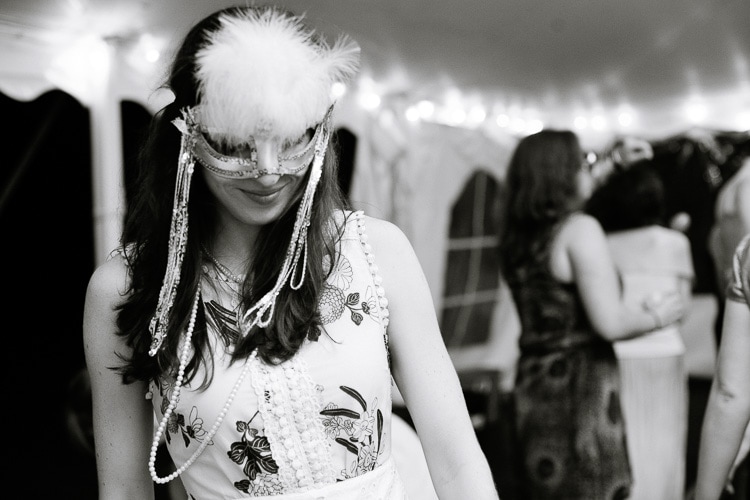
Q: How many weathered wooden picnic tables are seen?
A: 0